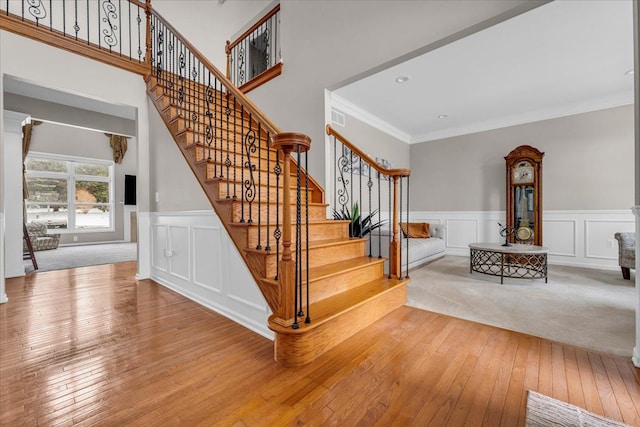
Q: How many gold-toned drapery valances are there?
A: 2